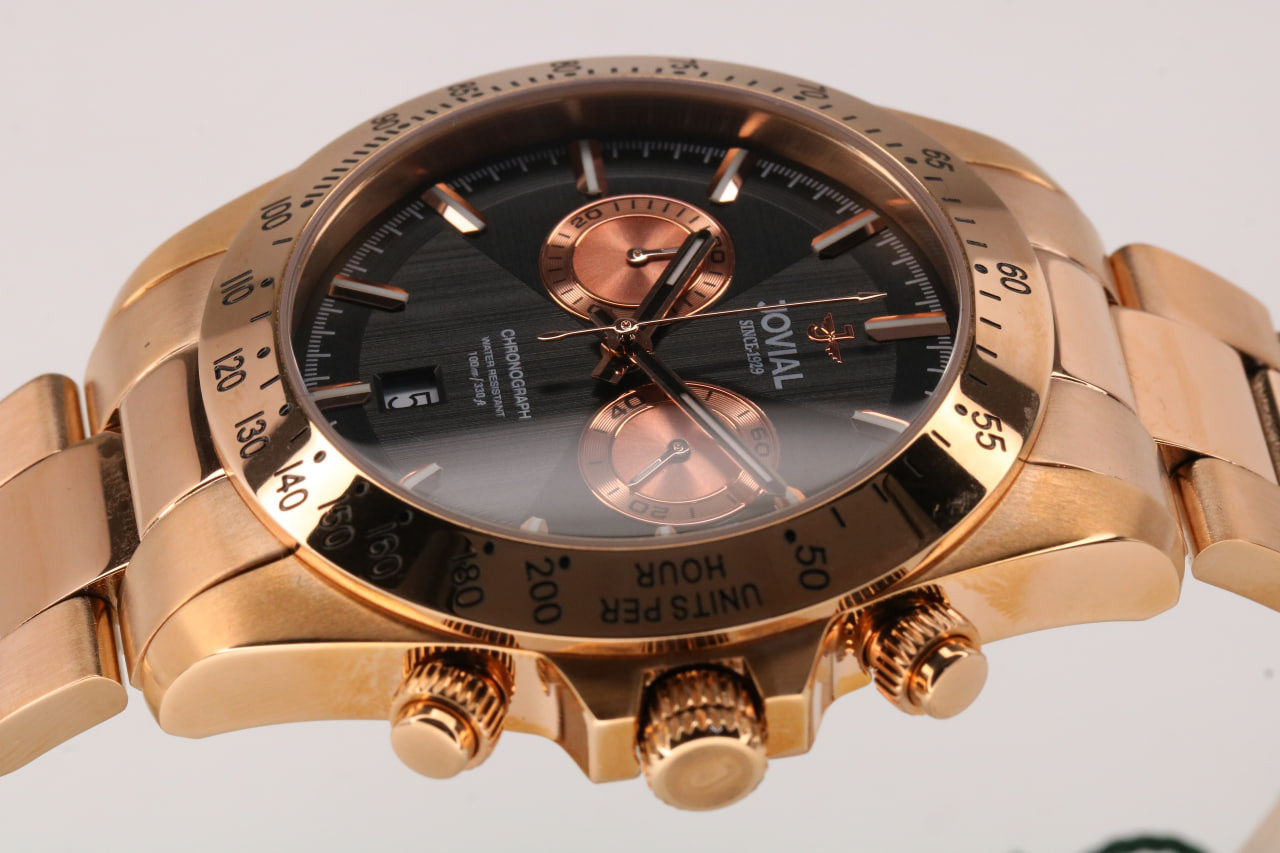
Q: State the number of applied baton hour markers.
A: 12